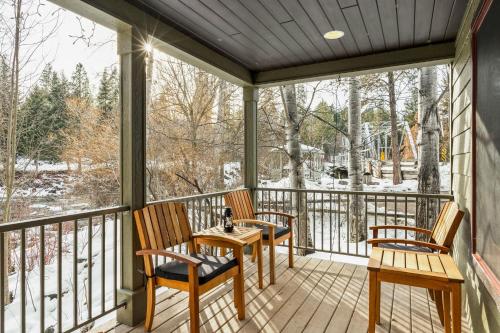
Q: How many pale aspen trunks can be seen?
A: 3